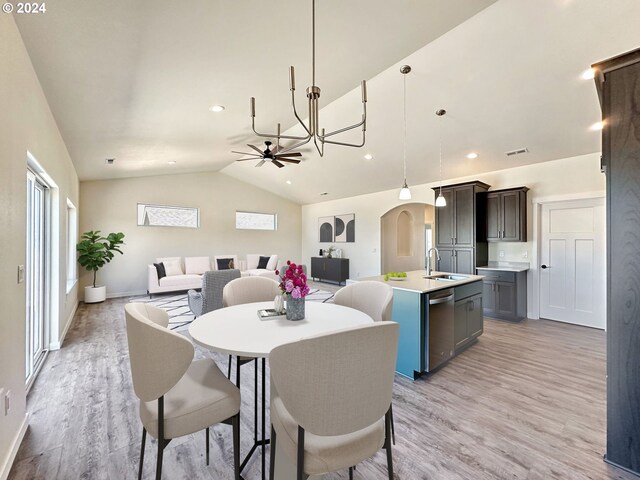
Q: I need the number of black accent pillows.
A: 3